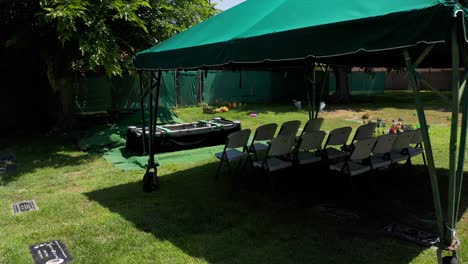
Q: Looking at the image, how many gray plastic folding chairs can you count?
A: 12